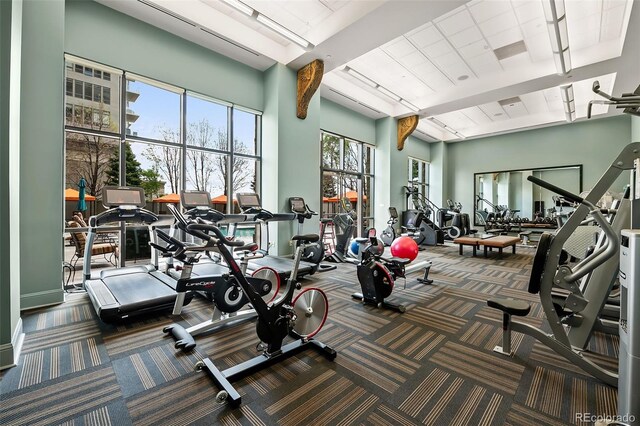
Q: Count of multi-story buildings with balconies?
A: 1